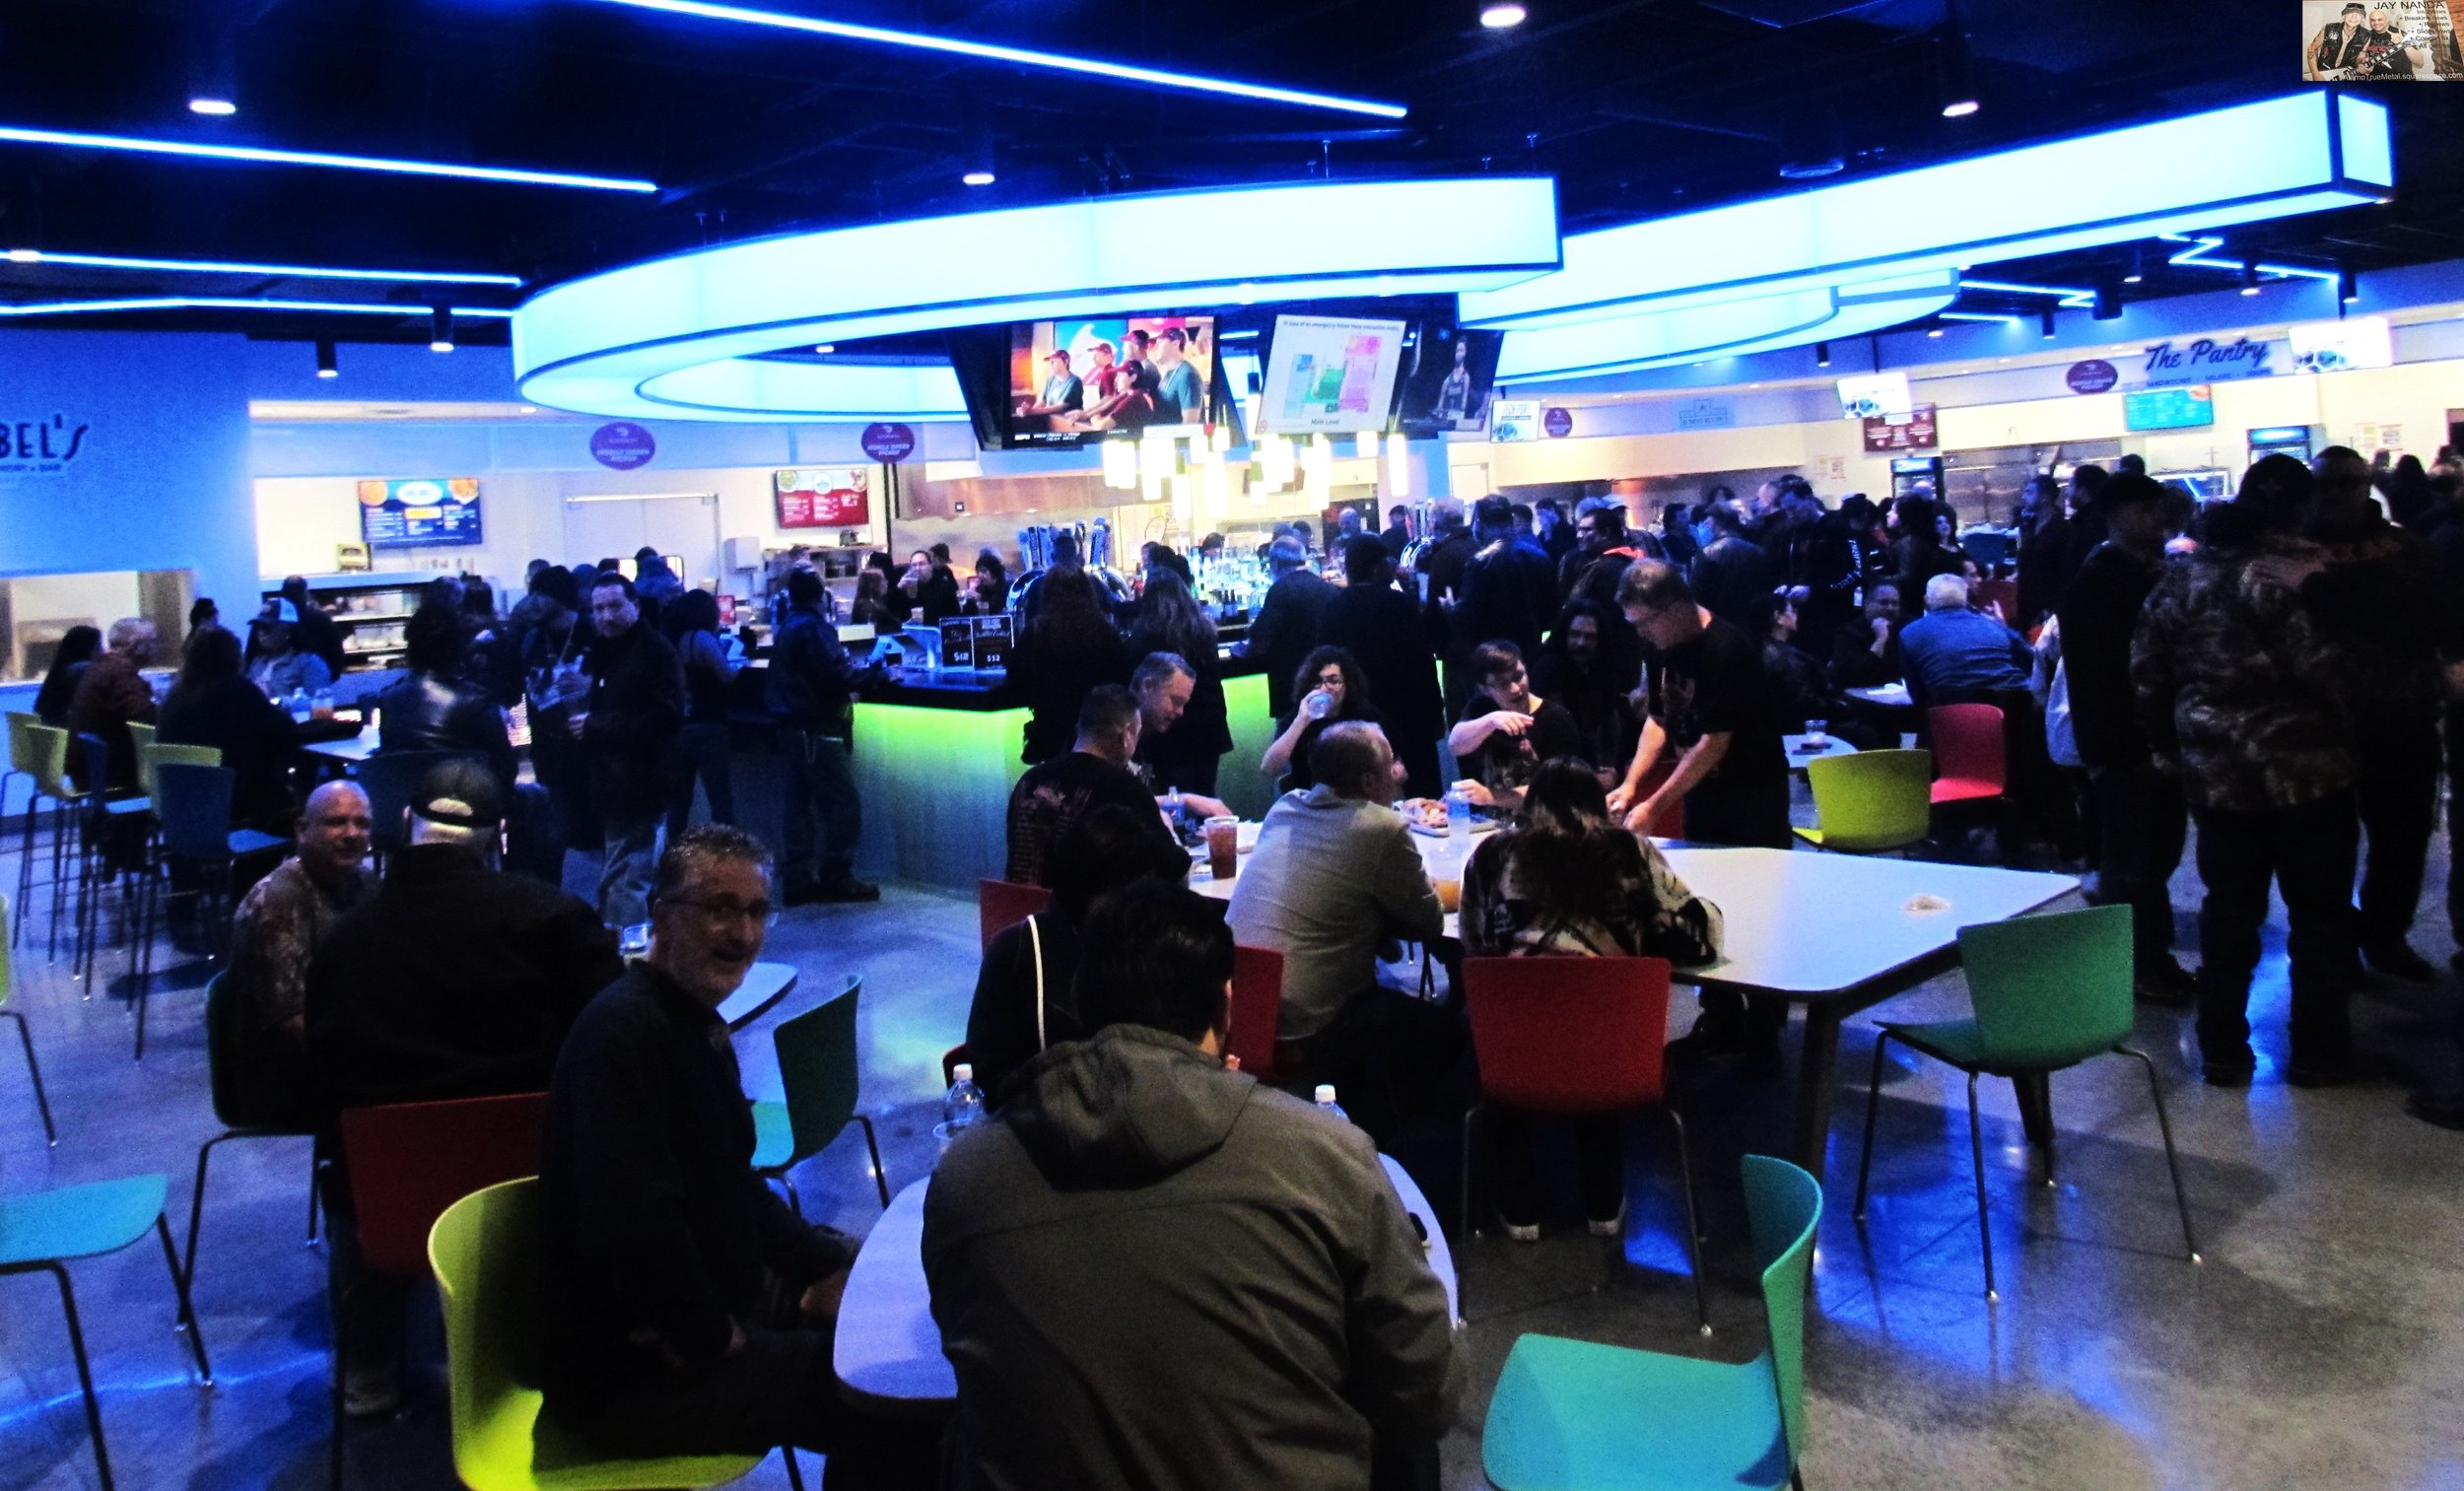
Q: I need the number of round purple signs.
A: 4